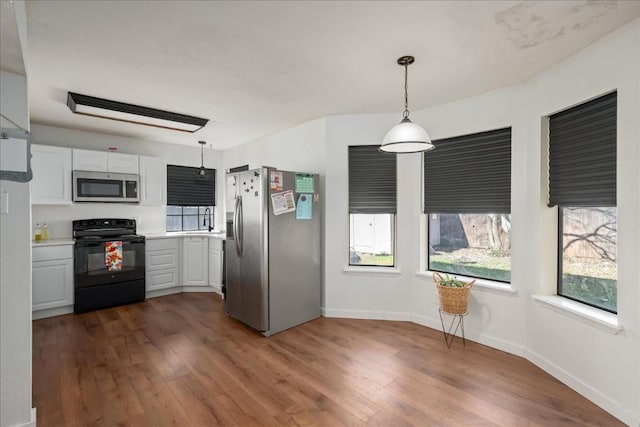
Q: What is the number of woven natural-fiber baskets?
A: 1